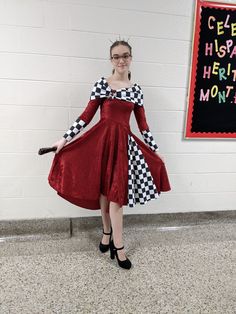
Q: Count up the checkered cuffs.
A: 2